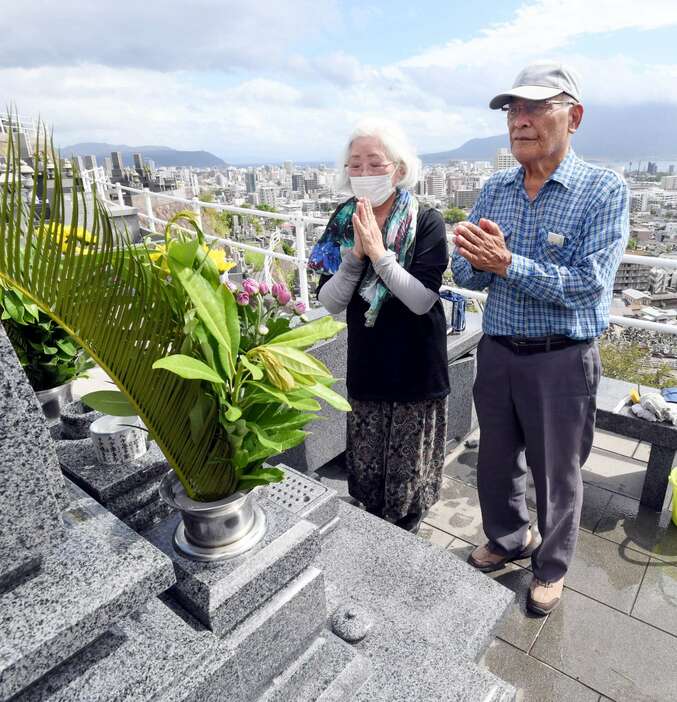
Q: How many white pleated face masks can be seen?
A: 1